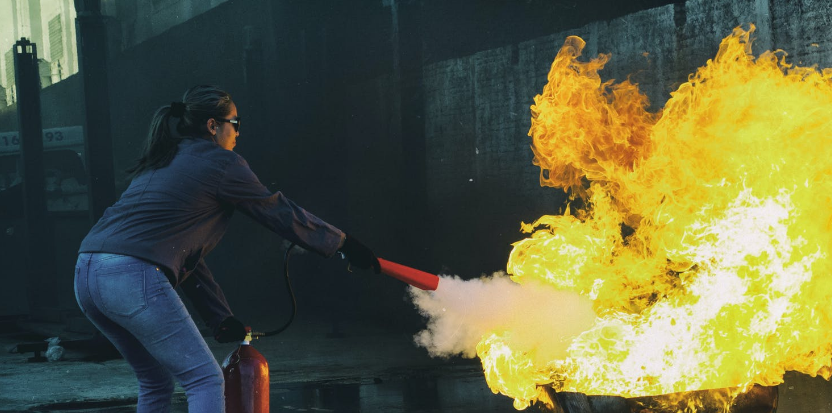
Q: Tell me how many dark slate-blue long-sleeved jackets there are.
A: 1